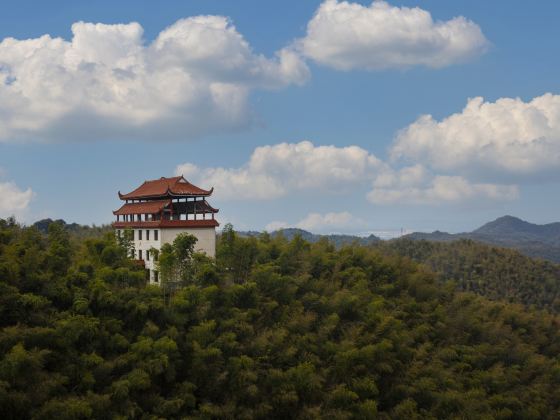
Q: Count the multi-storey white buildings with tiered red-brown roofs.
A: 1